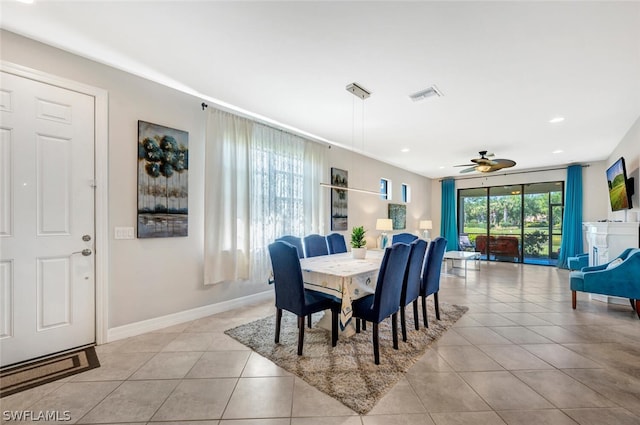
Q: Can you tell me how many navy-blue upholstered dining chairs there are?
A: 8